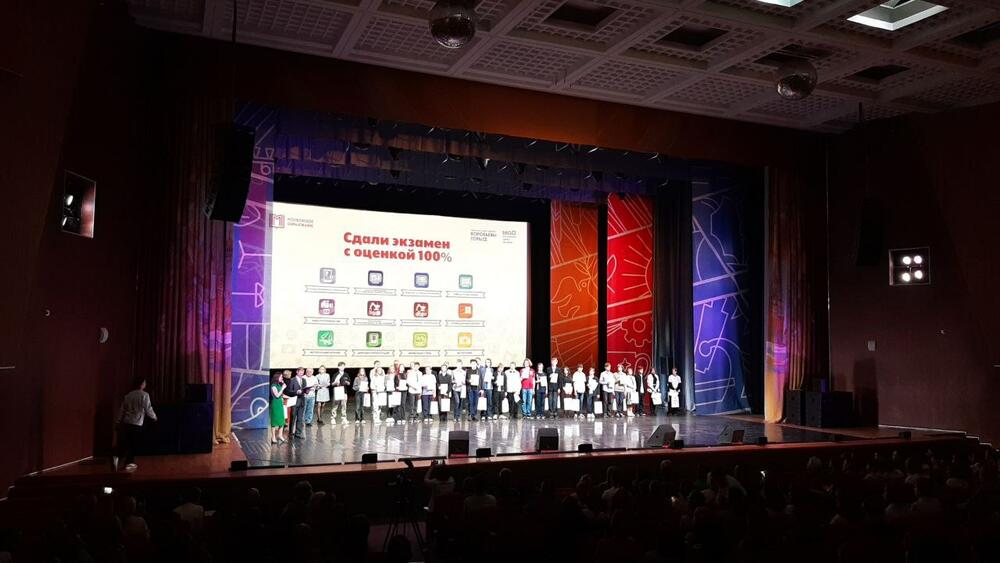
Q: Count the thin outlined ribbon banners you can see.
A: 12